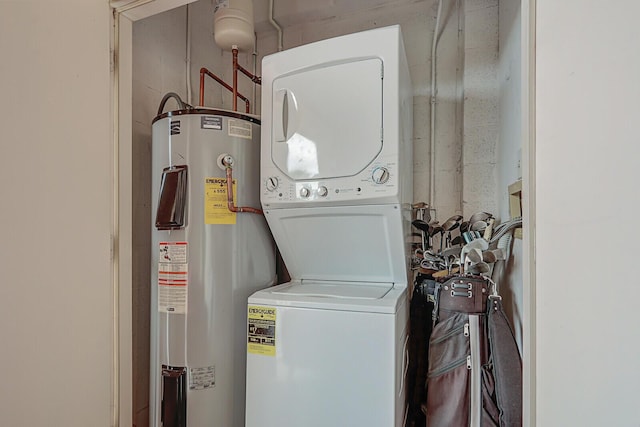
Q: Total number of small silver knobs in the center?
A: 2